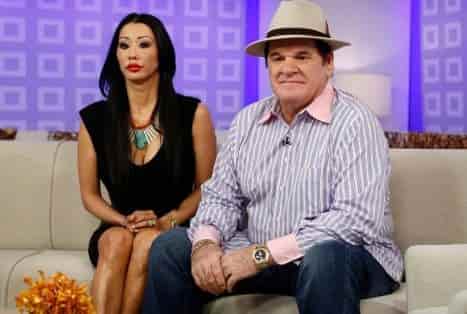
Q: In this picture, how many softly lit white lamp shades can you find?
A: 1